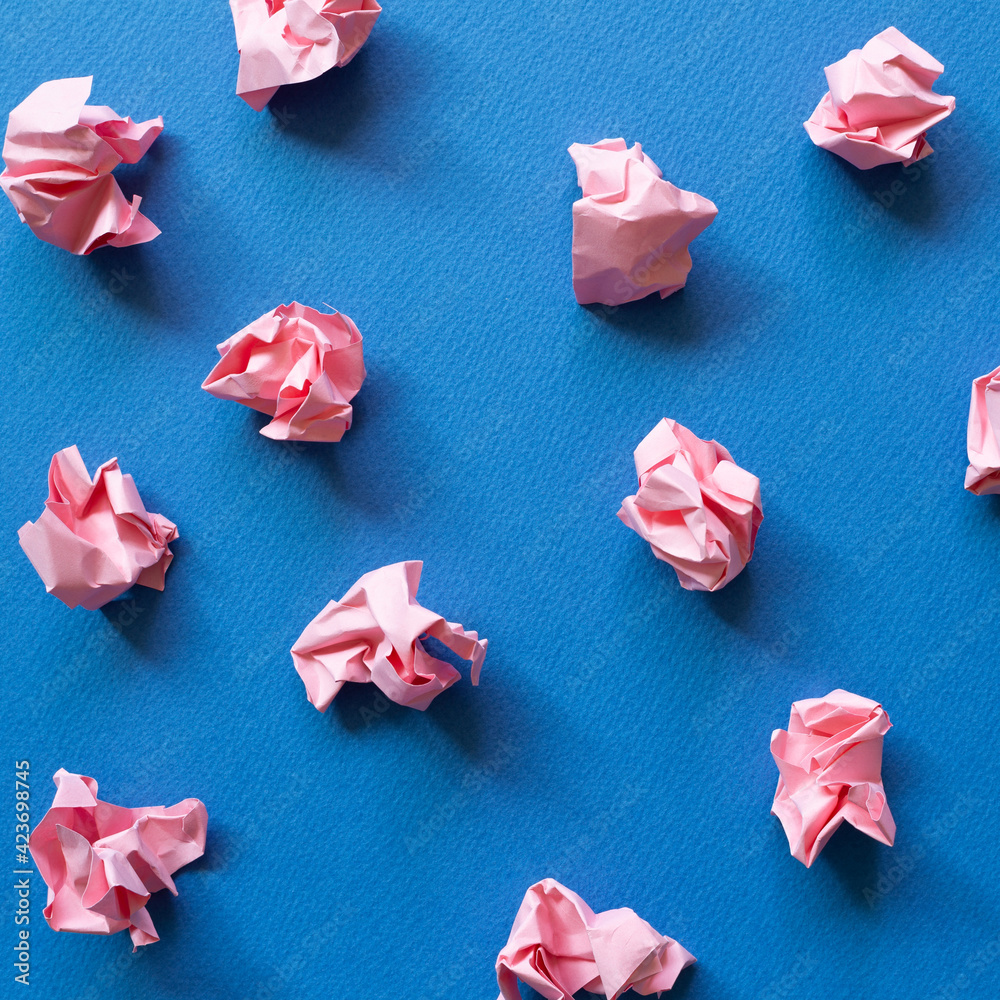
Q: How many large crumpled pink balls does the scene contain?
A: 12